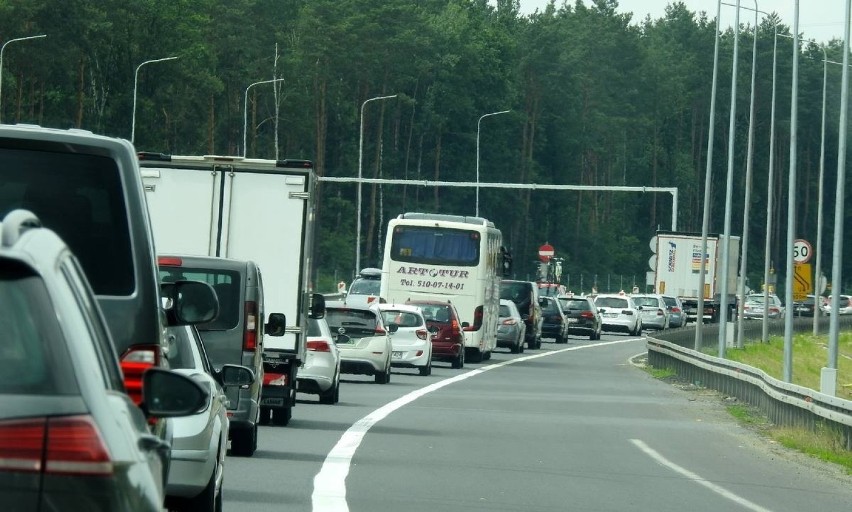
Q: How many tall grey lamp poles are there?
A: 12